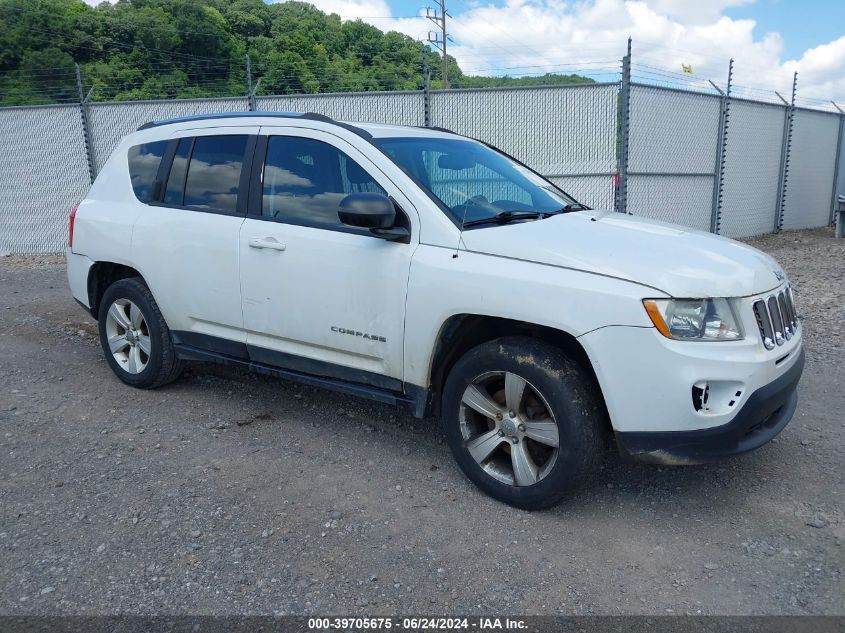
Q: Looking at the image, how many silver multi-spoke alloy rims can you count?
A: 2